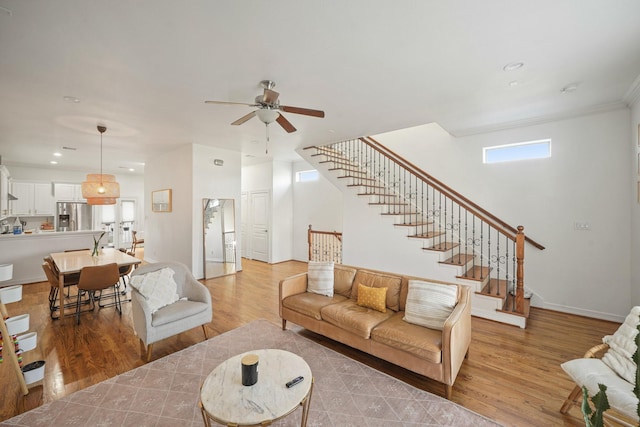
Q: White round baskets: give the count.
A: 5